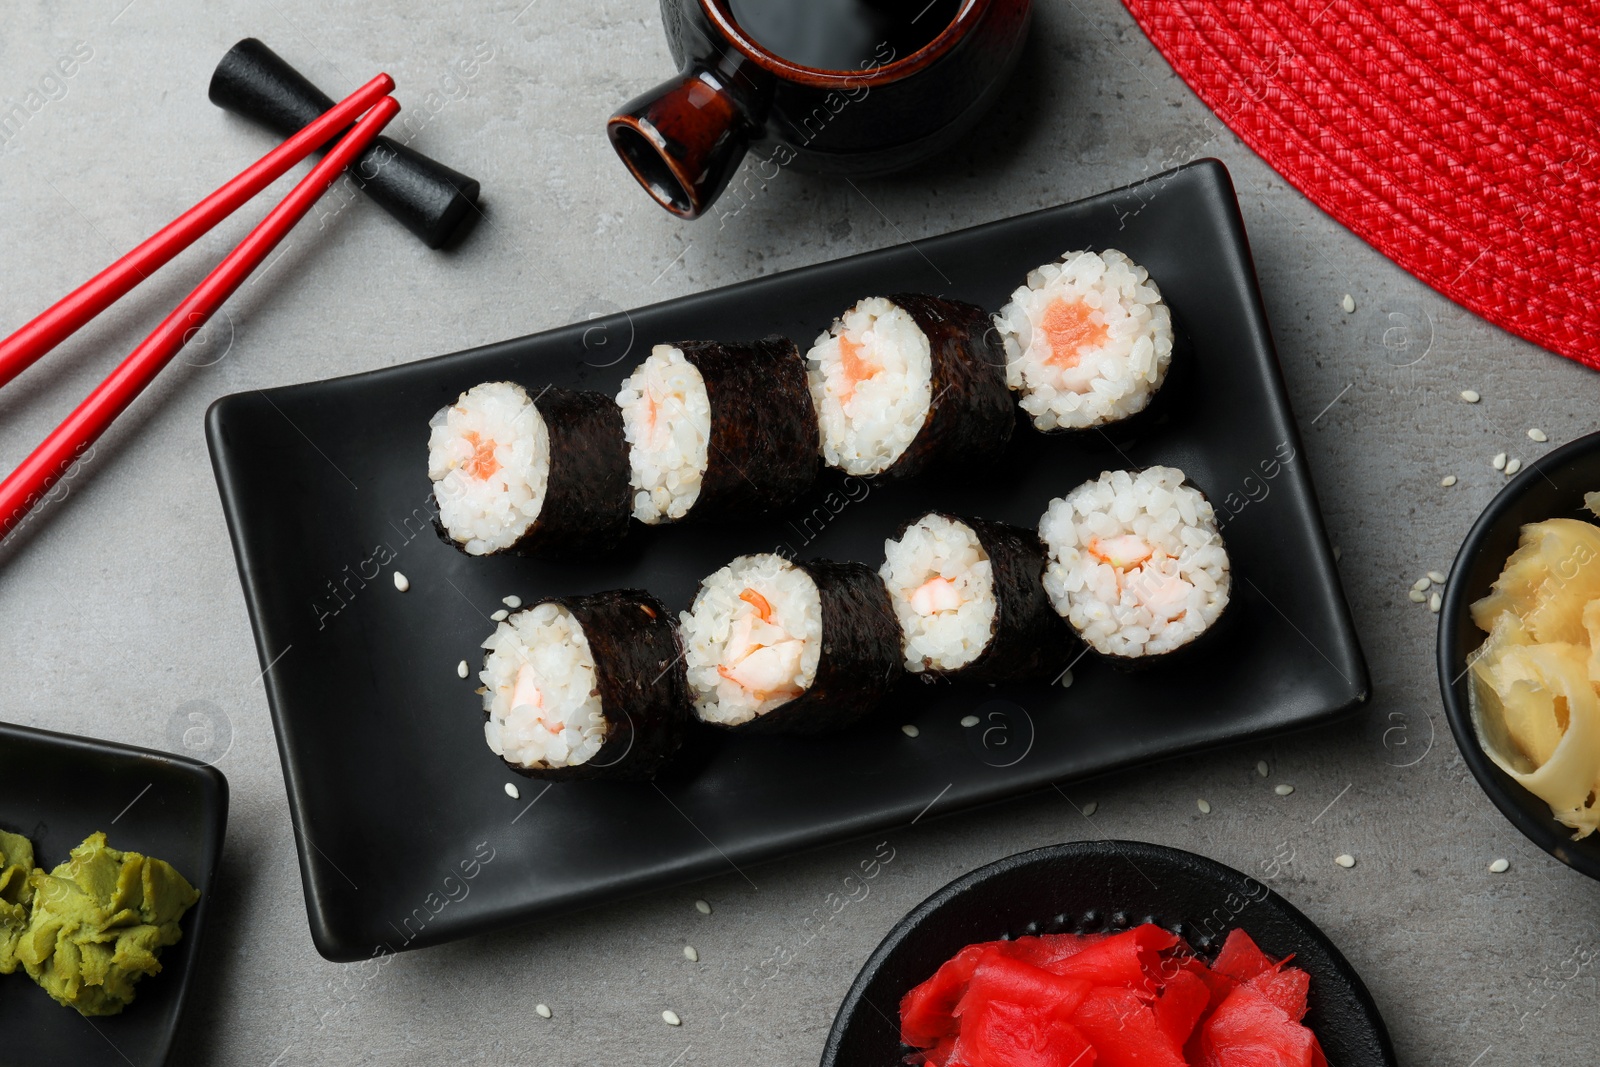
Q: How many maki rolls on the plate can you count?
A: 8